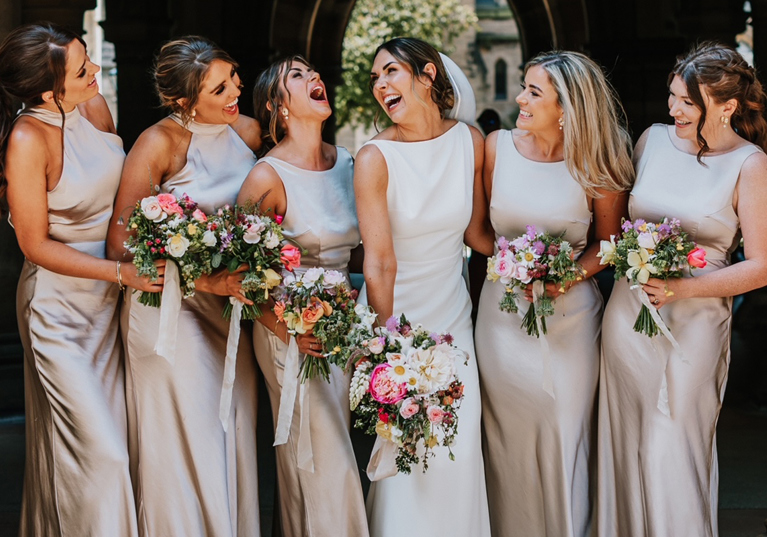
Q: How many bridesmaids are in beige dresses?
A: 5